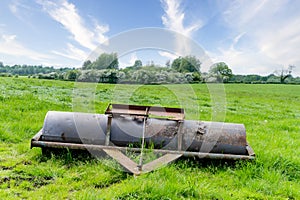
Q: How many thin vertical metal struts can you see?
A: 3